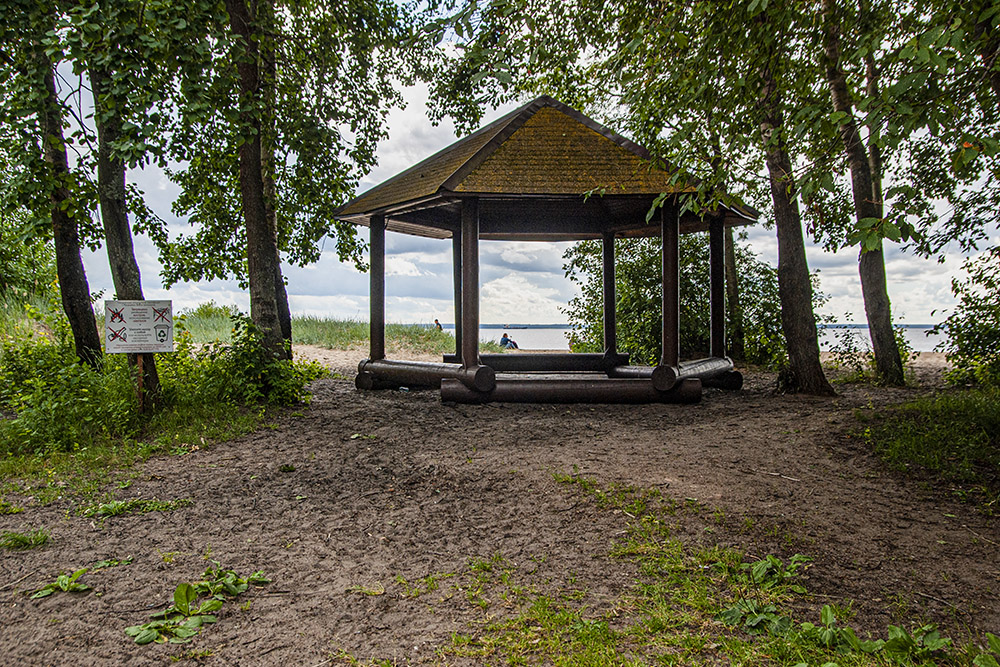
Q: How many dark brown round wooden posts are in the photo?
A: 6